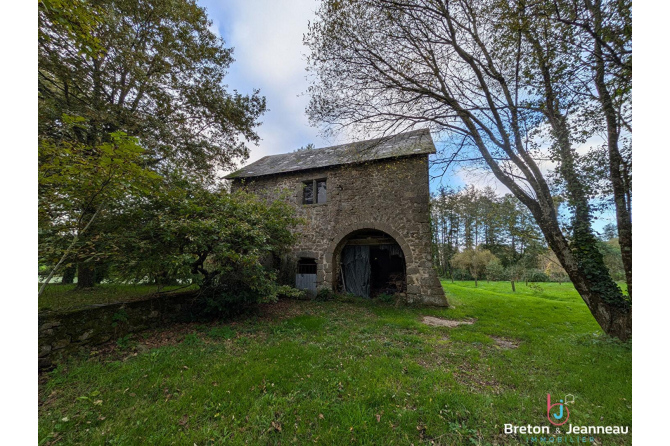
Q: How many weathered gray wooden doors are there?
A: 2